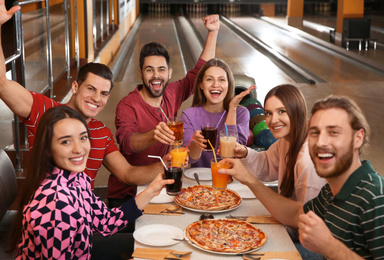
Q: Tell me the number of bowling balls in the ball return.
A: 7